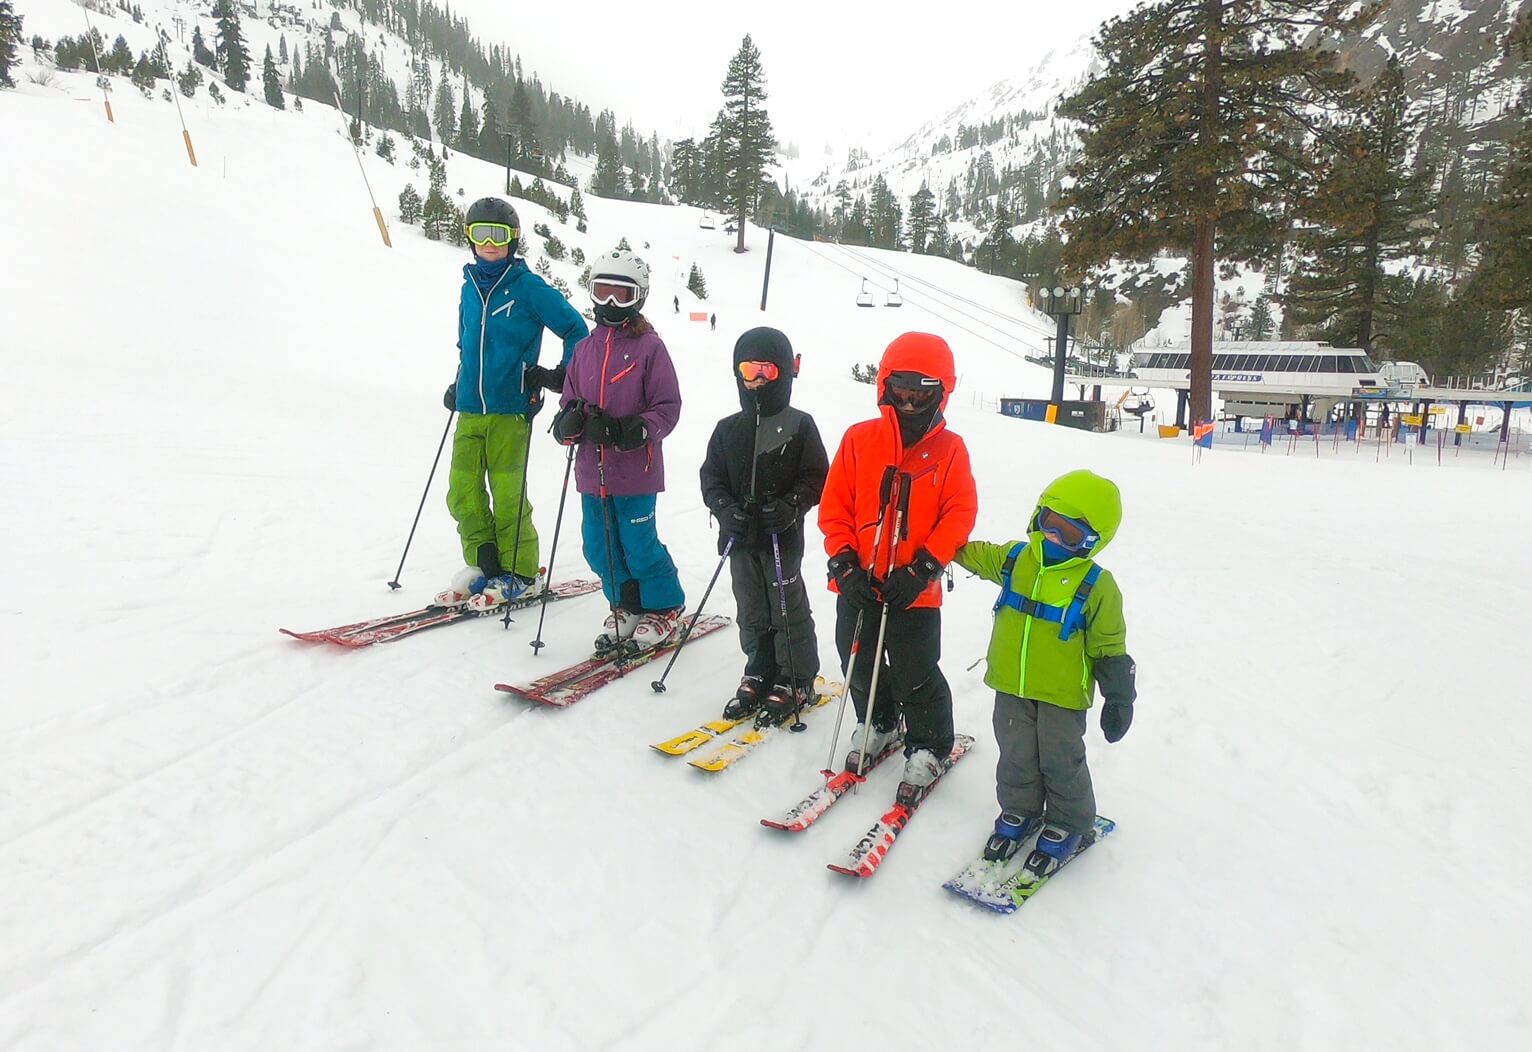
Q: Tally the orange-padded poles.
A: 3